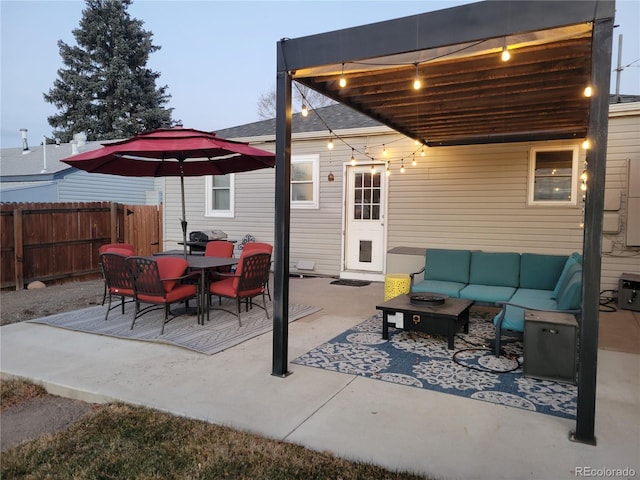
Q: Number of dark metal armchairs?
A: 6